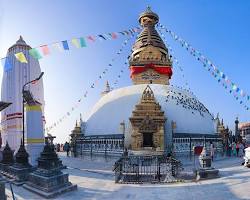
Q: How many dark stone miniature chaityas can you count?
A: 3